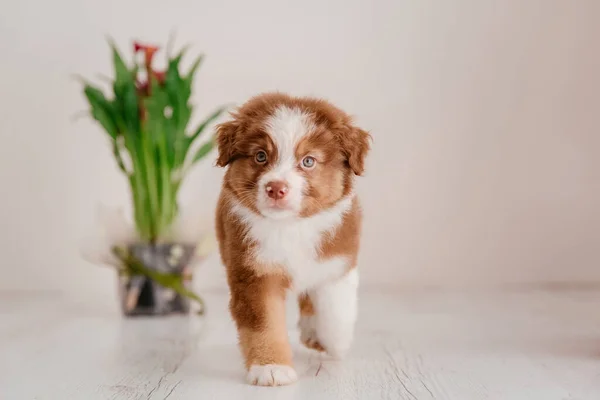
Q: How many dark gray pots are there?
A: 1